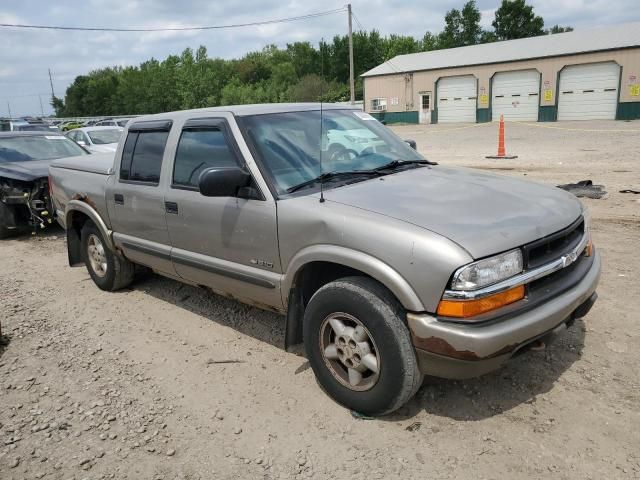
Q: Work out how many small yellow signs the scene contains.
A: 3